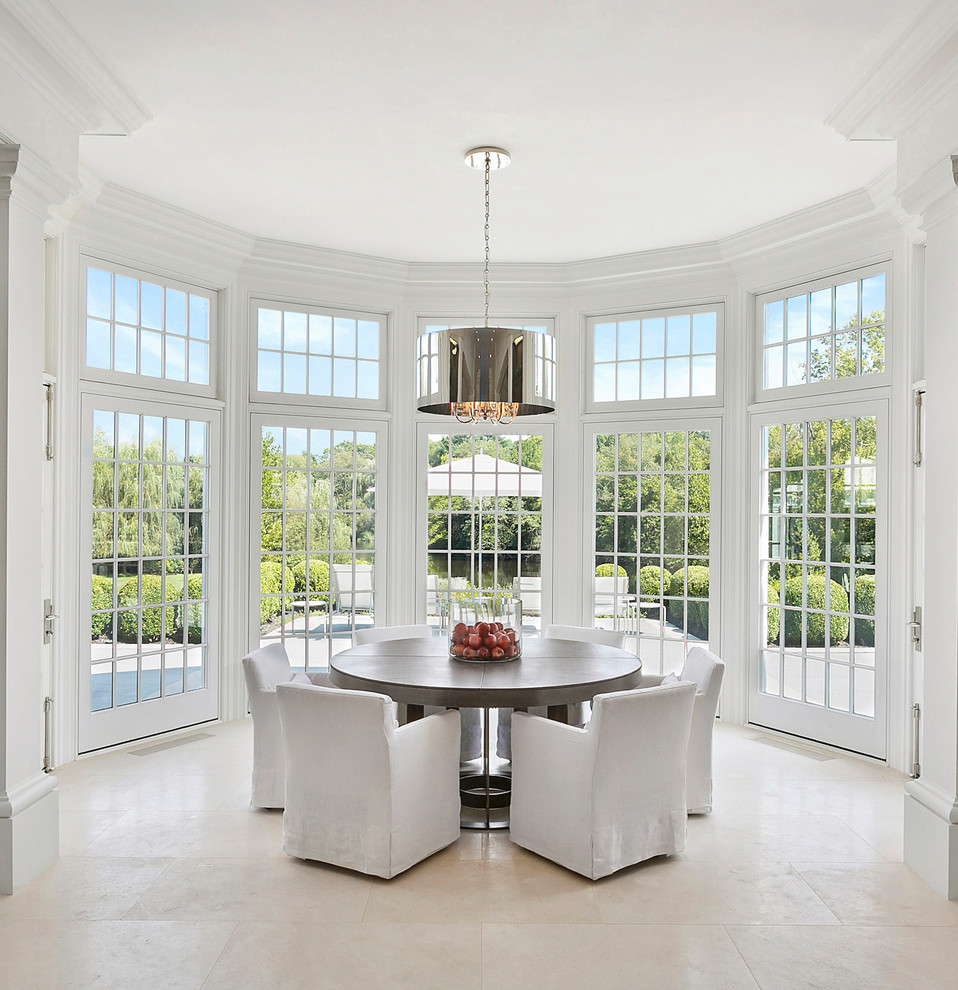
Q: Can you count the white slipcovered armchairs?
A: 6